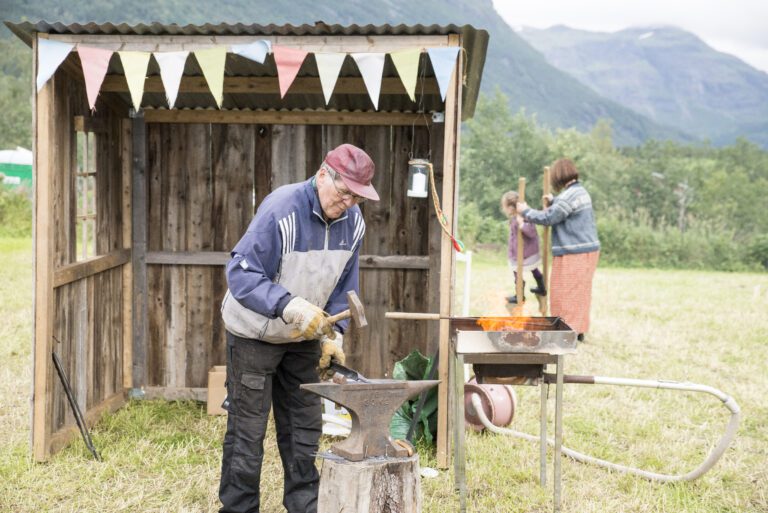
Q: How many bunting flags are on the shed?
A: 11